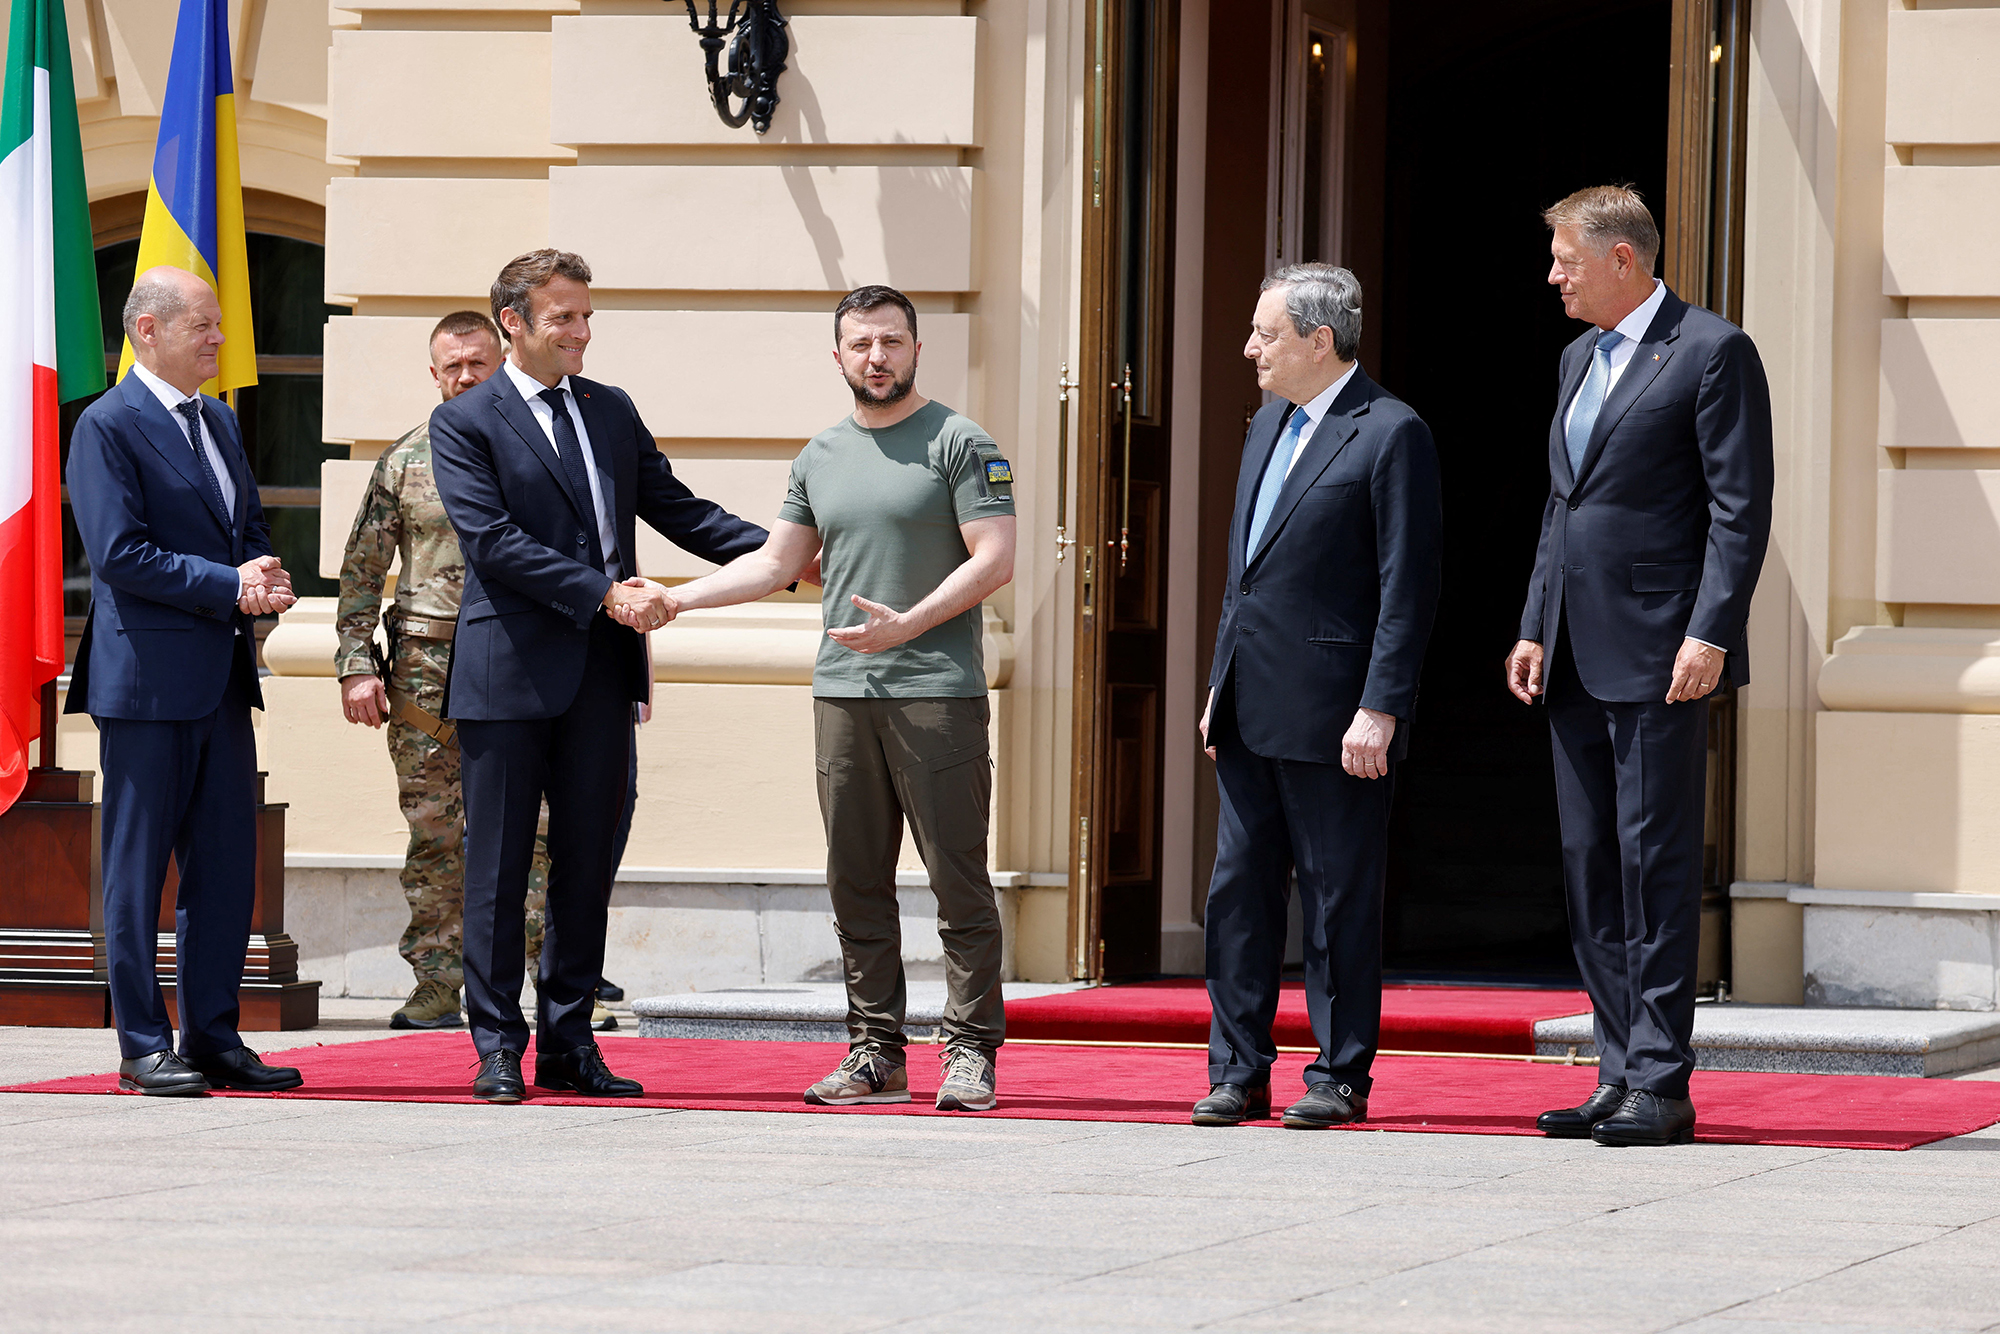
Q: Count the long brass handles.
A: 2